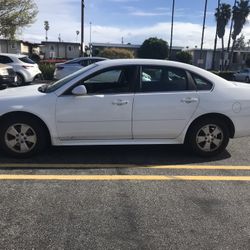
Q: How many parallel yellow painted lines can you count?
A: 2